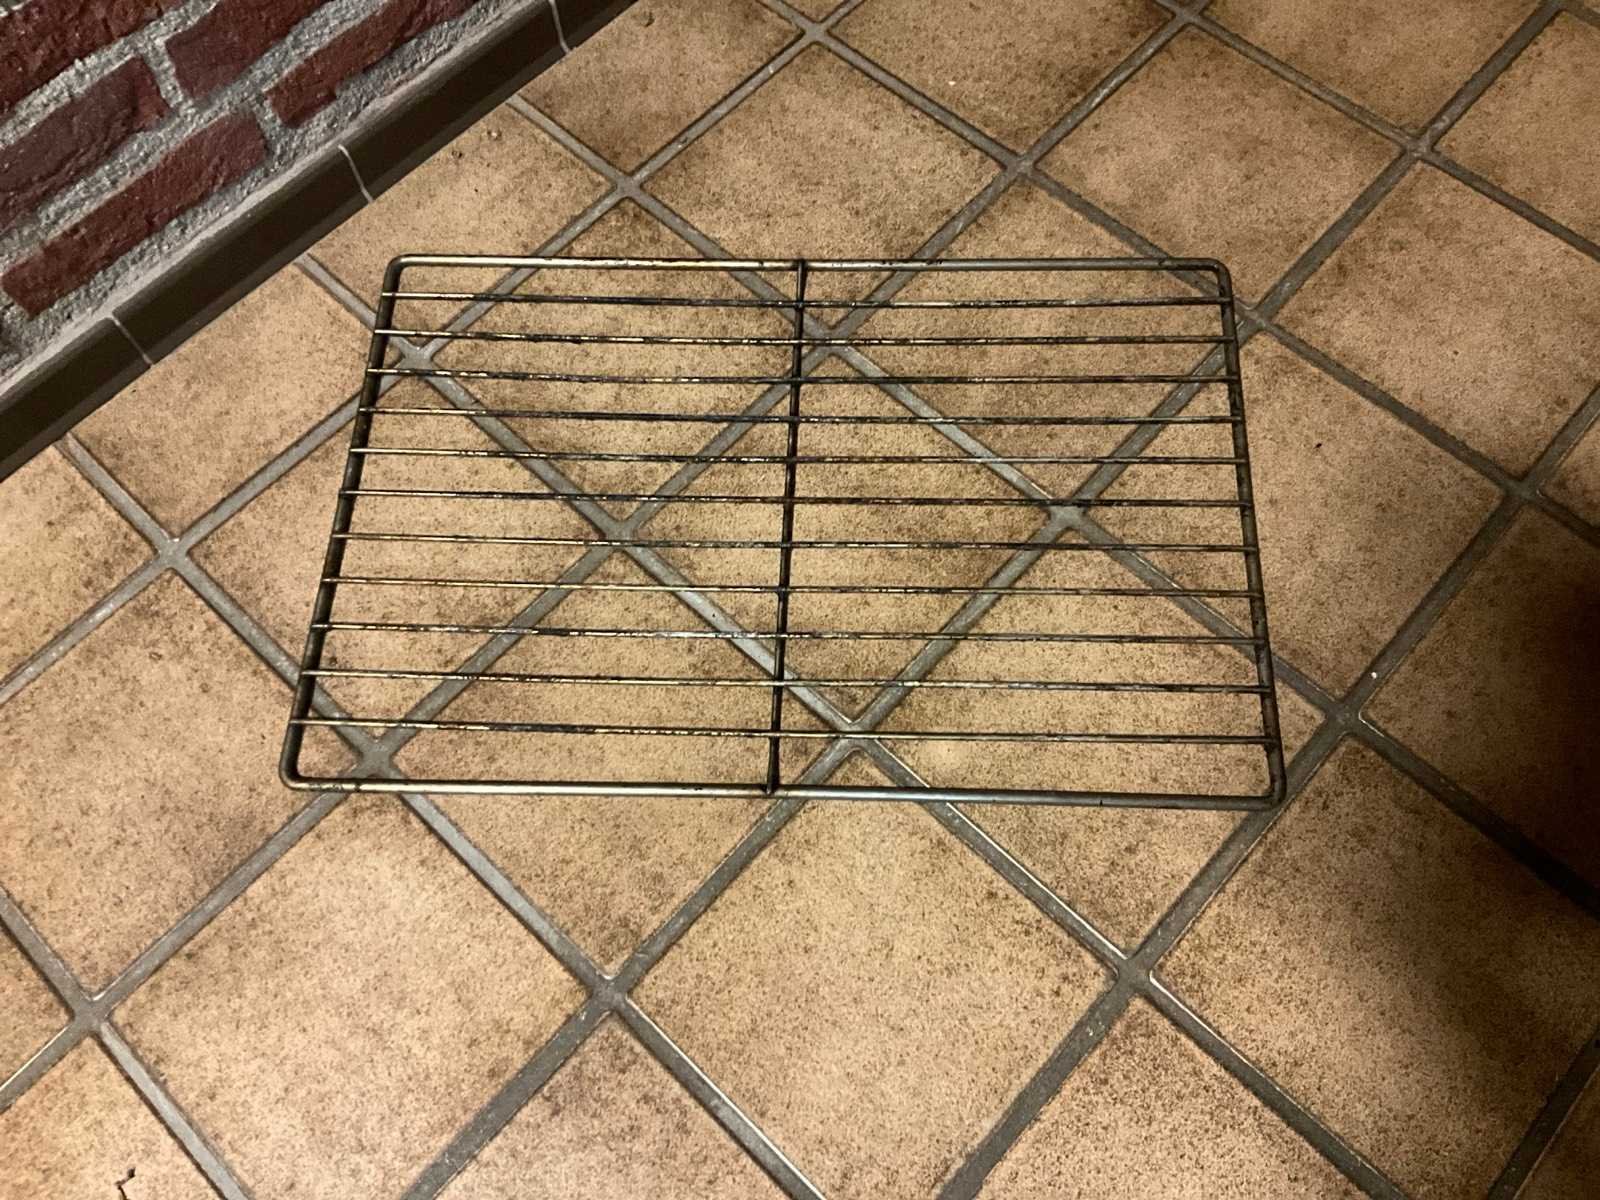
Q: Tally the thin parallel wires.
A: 11